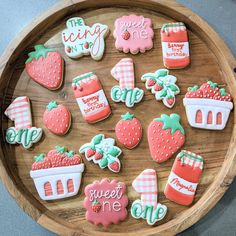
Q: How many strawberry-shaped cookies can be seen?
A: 4